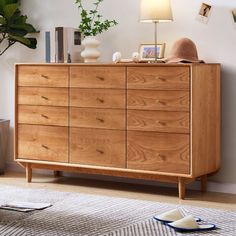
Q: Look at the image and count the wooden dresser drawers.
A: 12